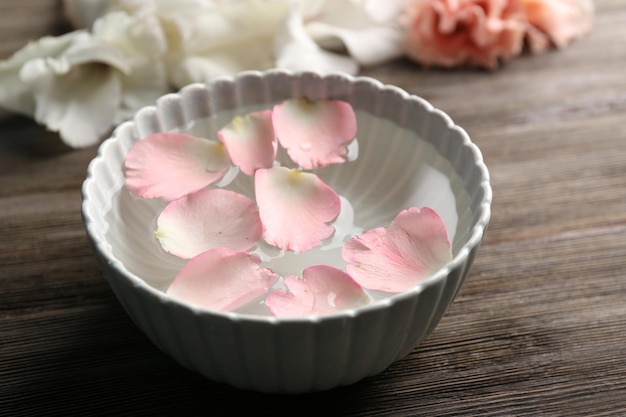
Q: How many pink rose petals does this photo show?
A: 8